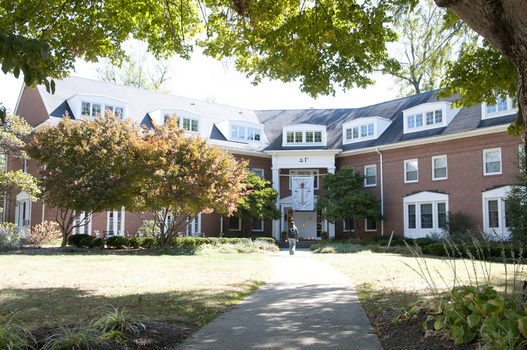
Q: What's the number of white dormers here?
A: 7